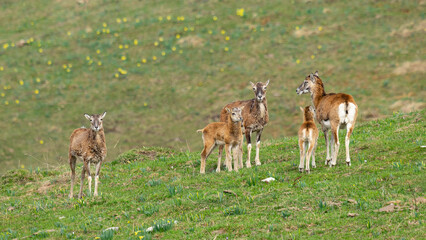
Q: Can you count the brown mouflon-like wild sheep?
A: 5